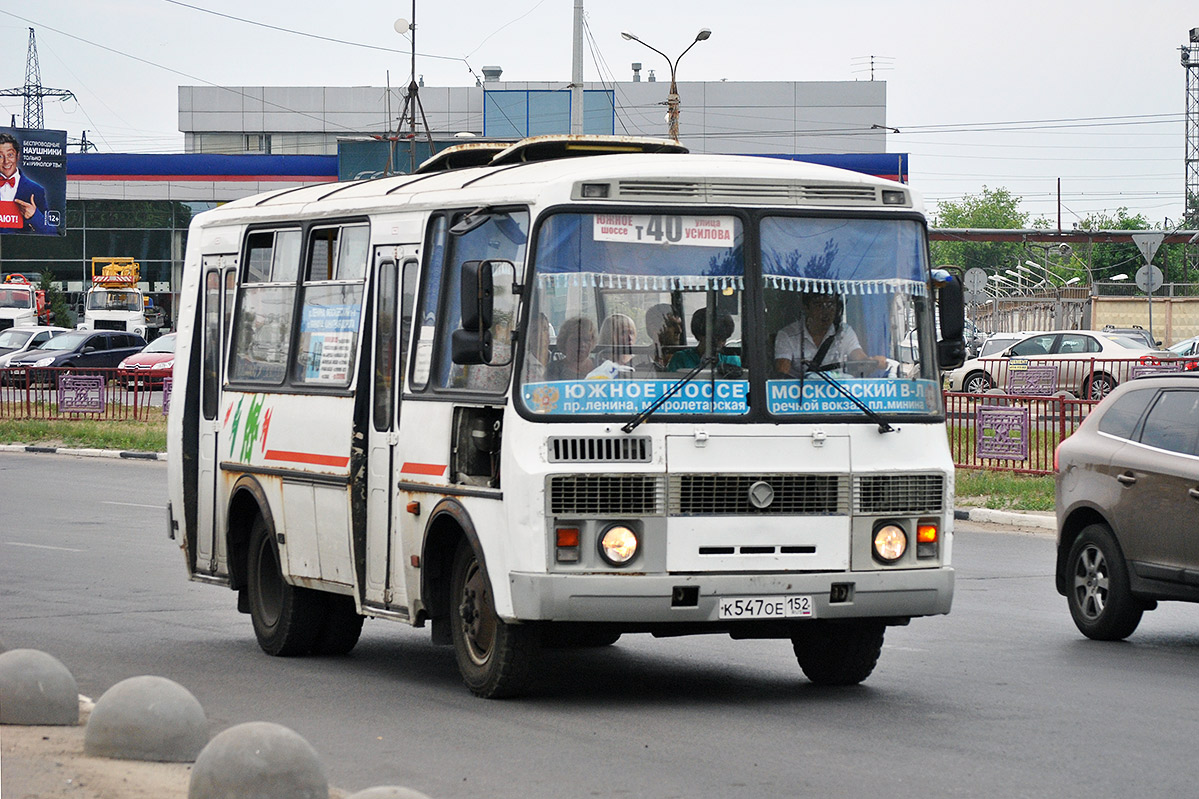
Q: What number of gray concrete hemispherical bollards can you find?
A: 4